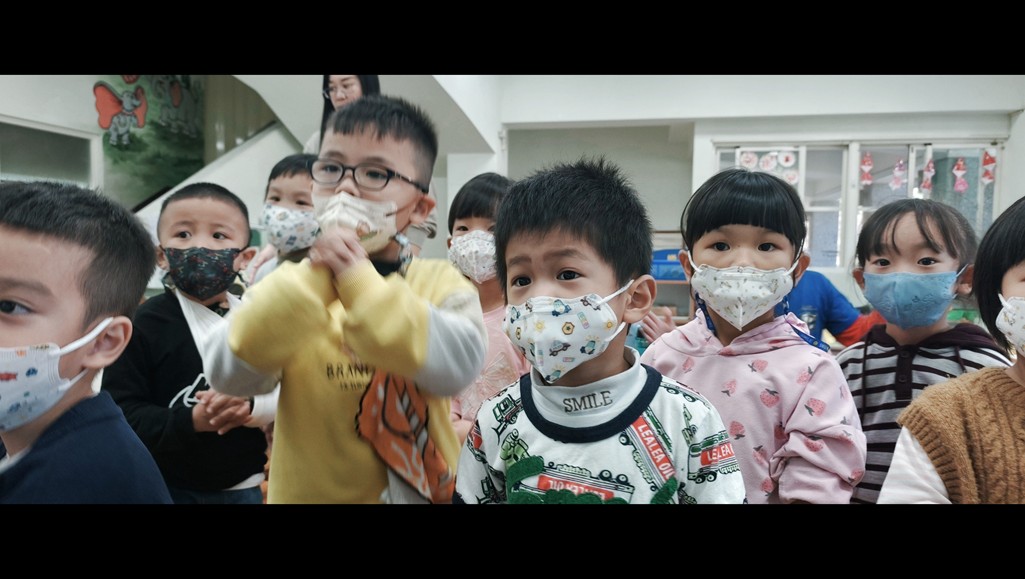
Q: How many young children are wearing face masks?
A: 9